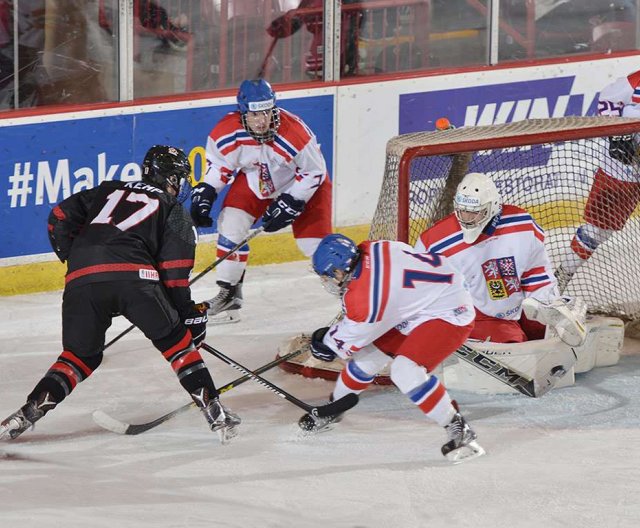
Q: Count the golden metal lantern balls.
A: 0